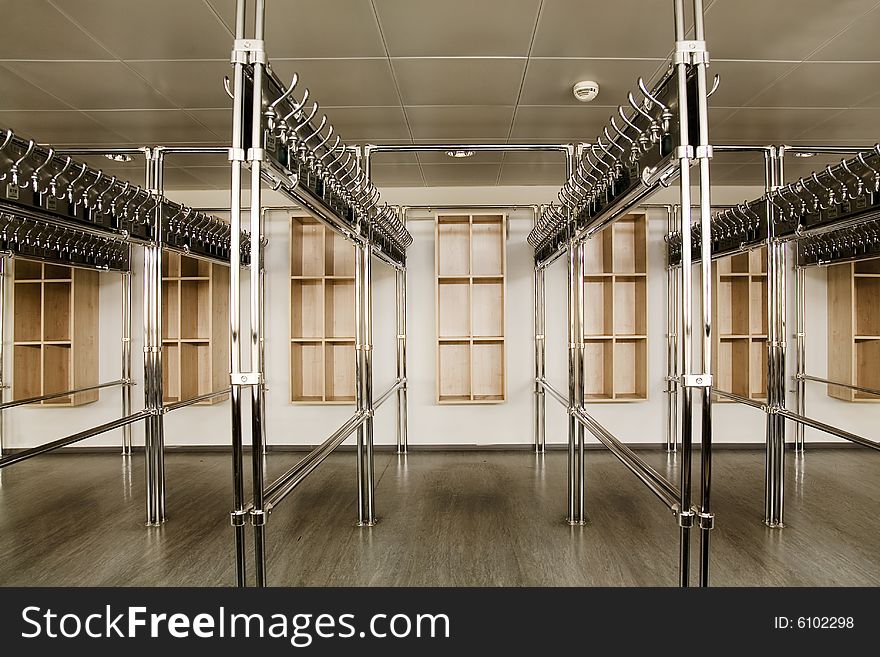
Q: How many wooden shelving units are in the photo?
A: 7